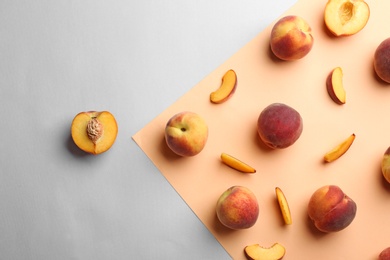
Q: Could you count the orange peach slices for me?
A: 6